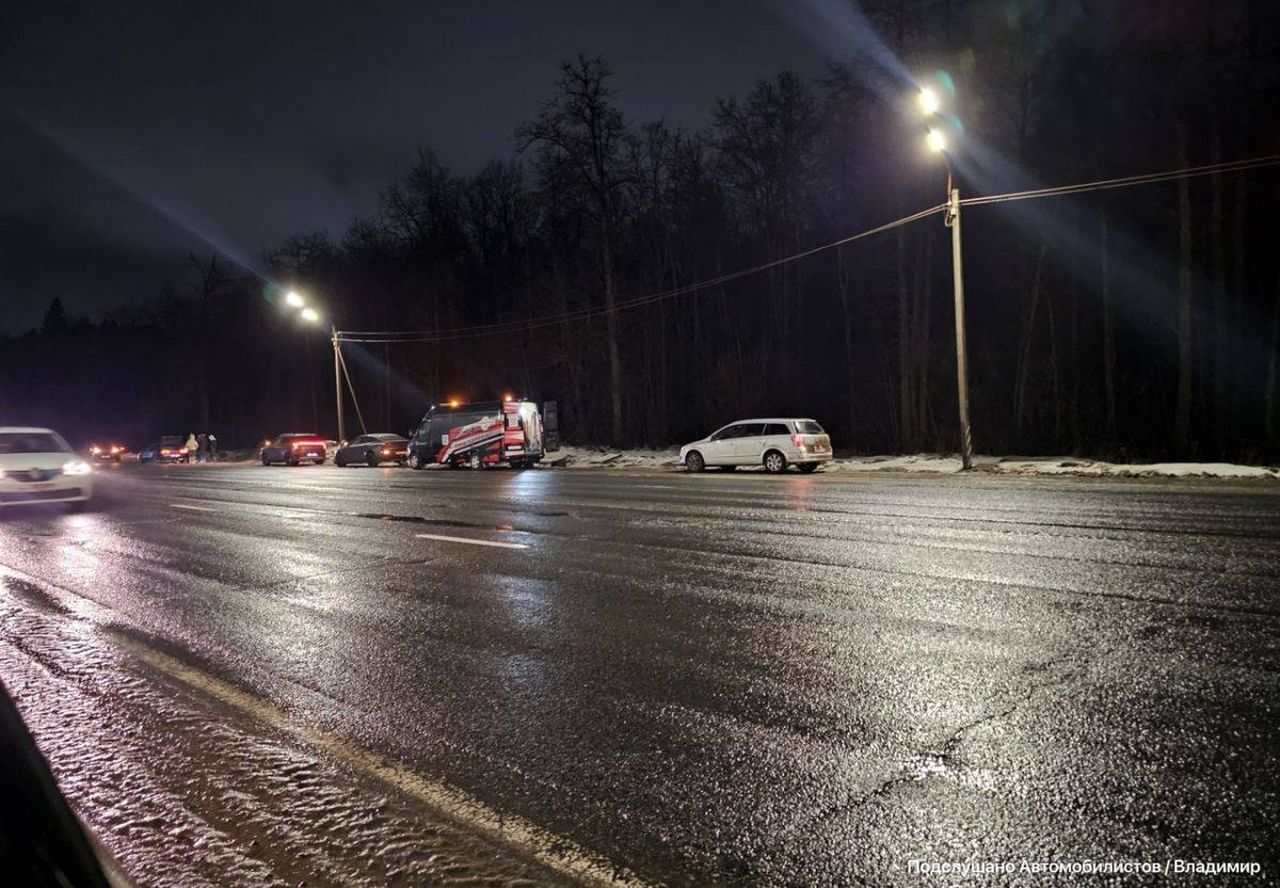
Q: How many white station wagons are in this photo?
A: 1